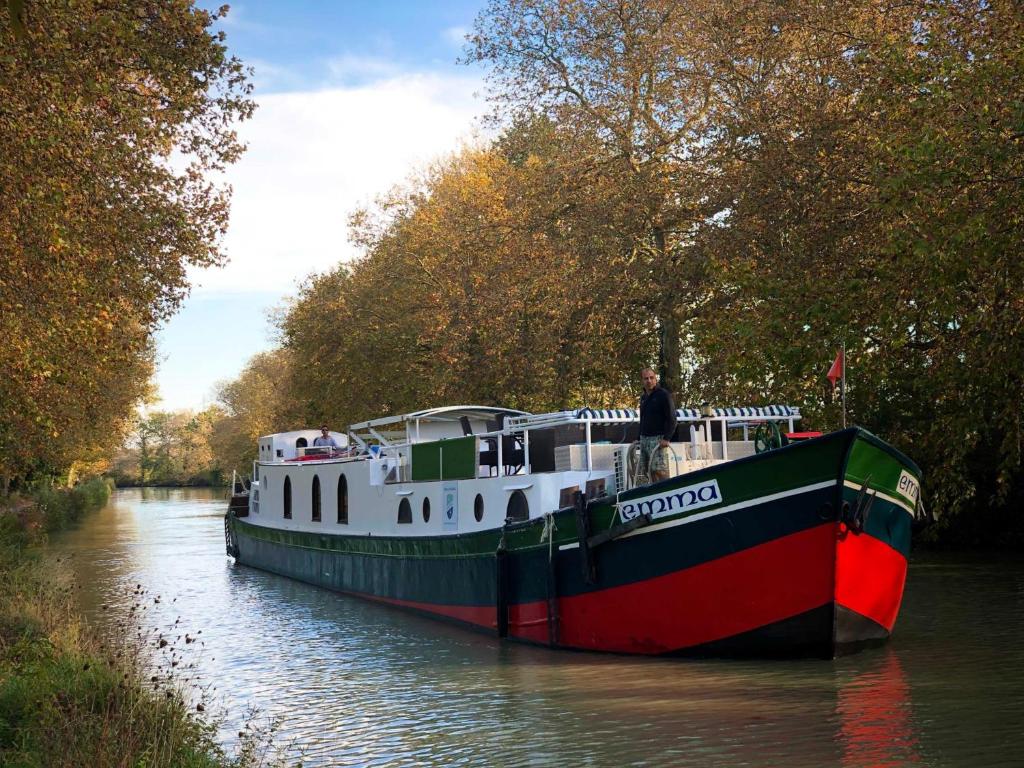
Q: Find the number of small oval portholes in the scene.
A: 2